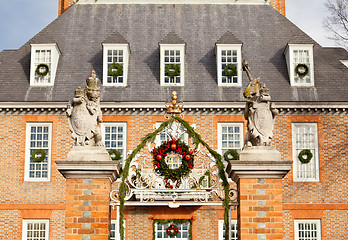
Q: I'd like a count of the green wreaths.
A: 9